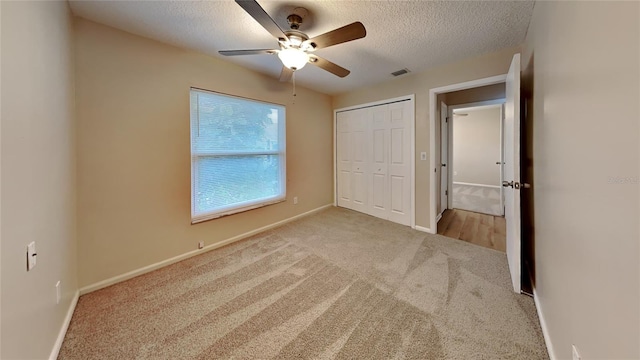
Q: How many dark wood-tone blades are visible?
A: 5